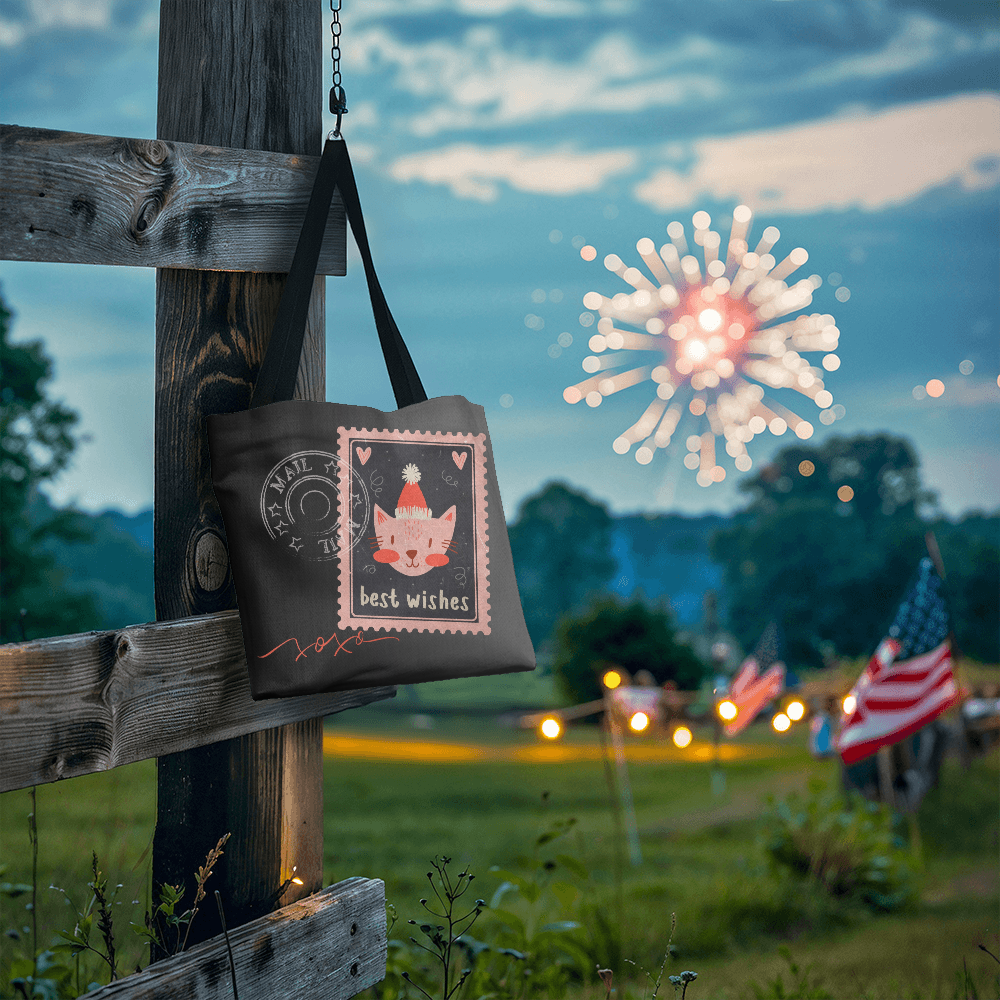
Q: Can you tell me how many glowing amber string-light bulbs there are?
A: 8